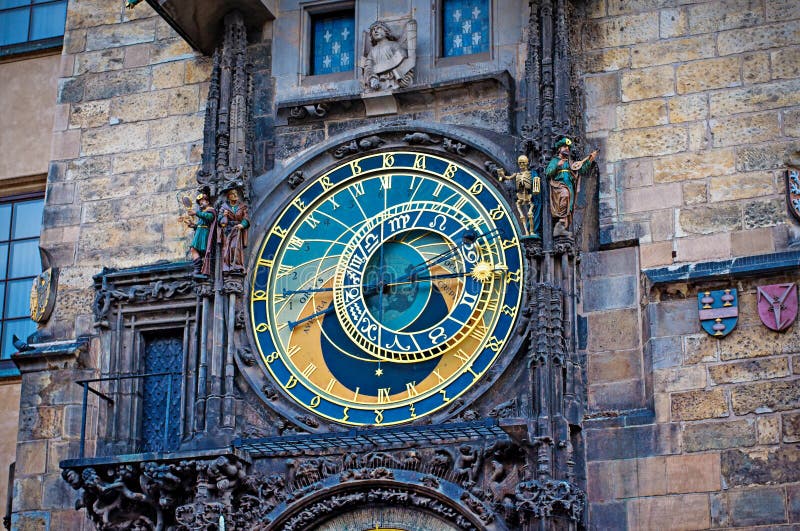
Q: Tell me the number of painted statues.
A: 4